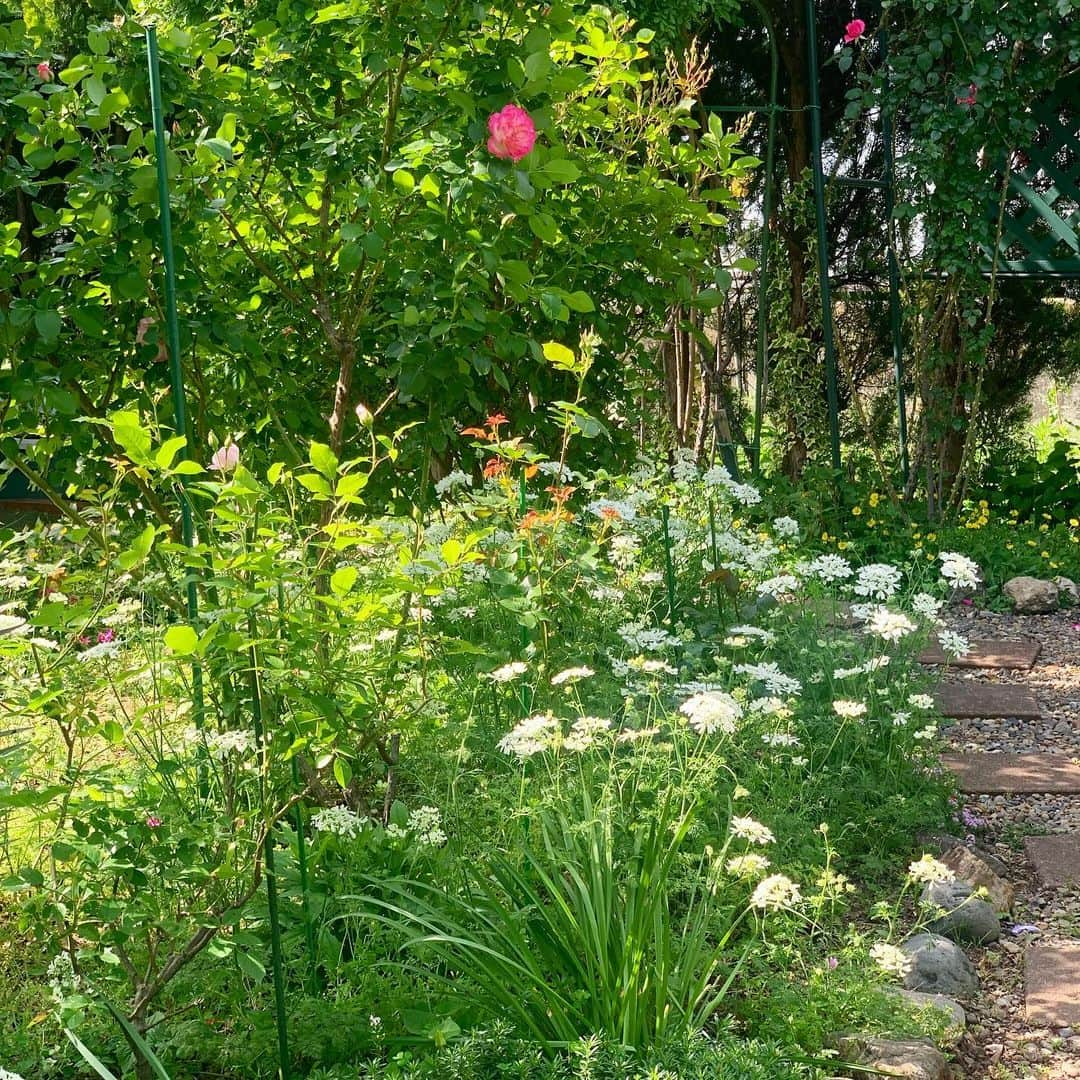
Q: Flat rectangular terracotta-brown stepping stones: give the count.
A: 5